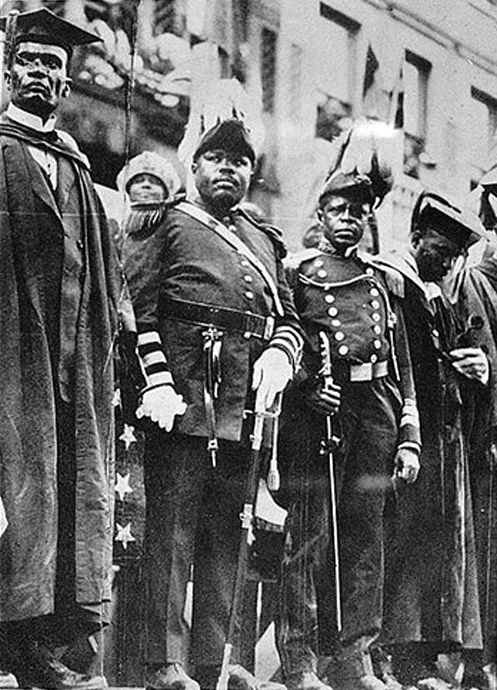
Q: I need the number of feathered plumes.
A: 2